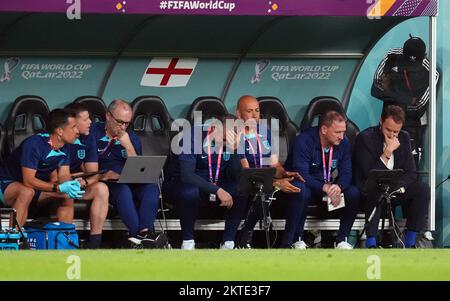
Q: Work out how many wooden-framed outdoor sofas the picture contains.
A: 0